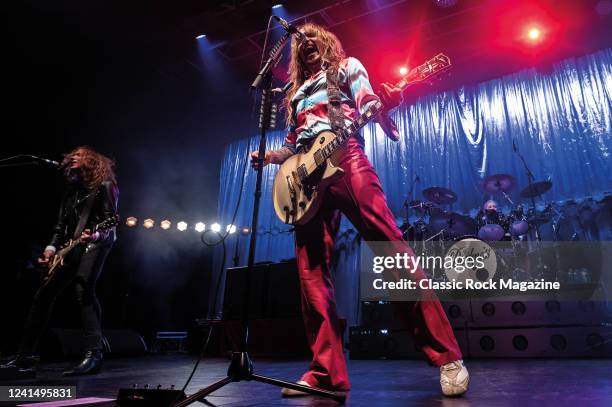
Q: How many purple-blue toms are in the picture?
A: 2